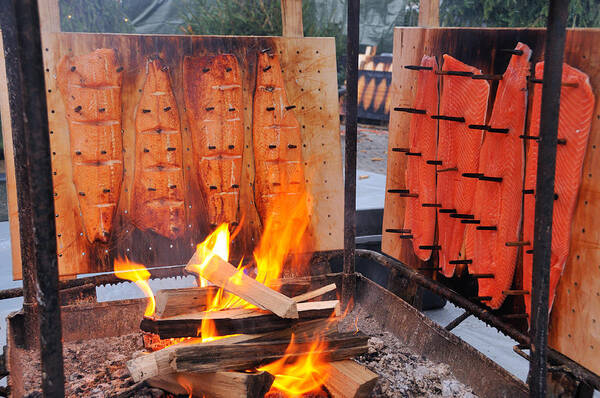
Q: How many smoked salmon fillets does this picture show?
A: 8